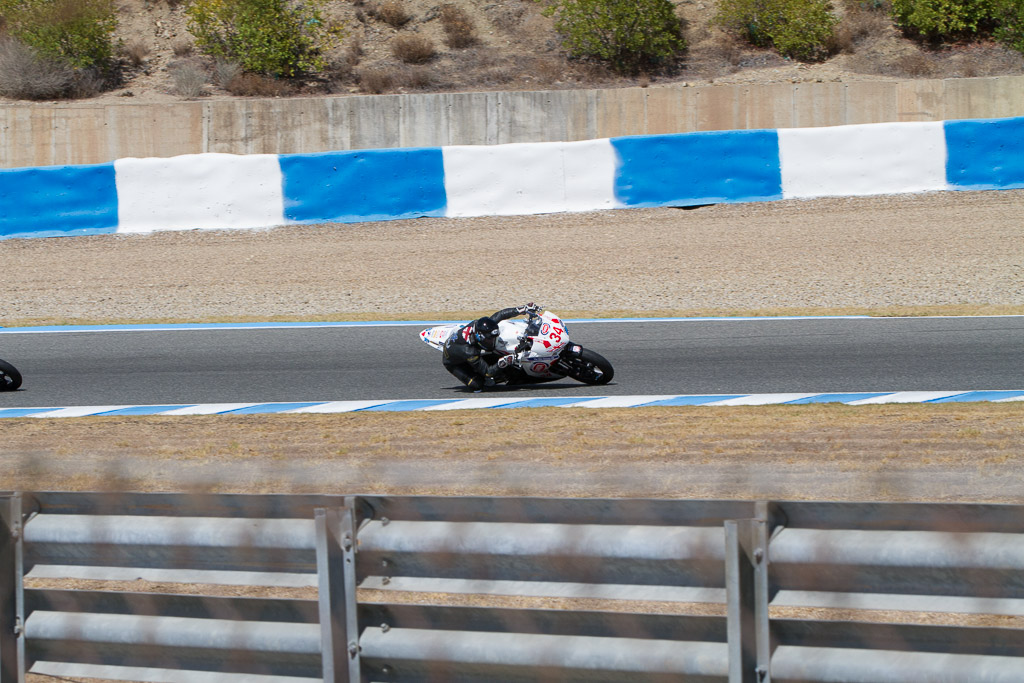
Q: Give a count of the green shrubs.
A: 5